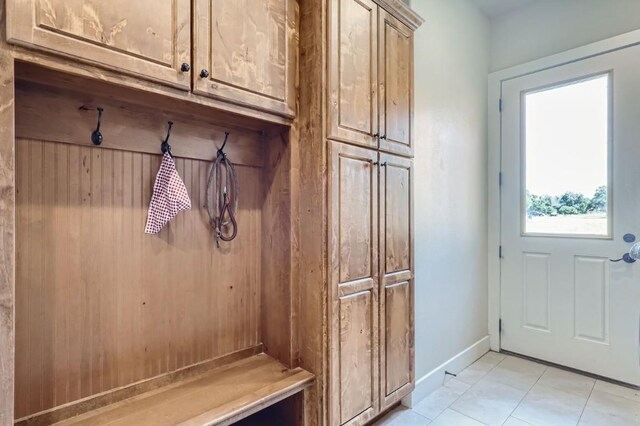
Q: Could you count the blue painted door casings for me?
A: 0